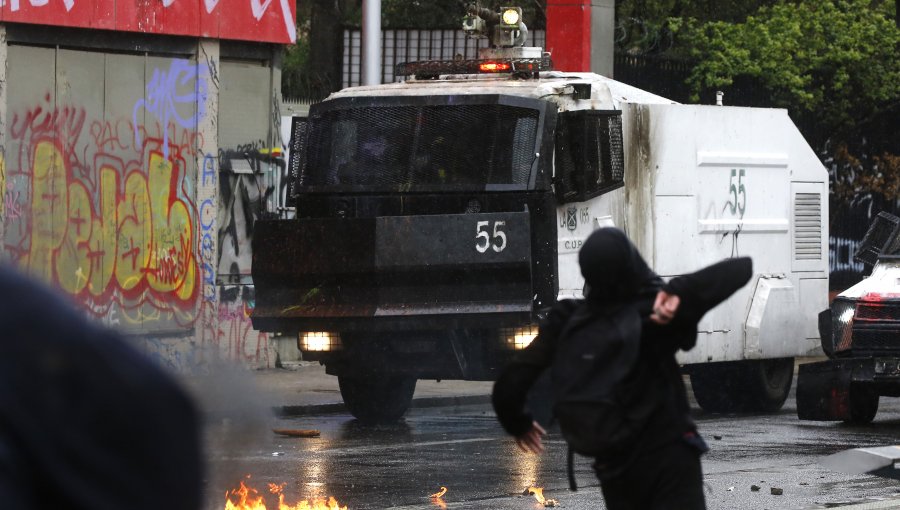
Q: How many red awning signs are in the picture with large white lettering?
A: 1